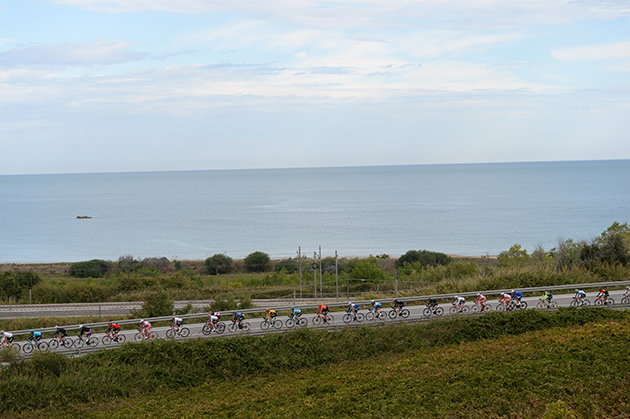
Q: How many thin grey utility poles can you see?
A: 4